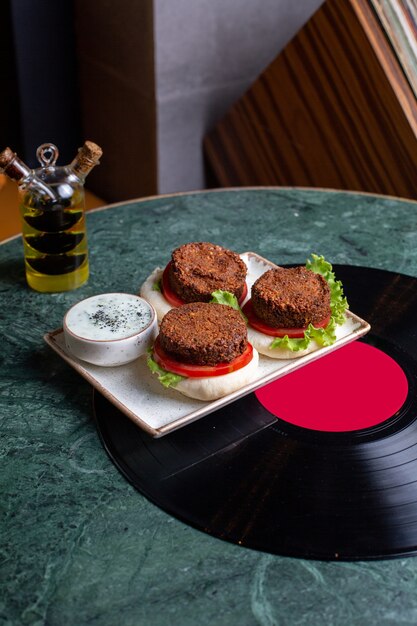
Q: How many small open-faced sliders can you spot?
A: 3